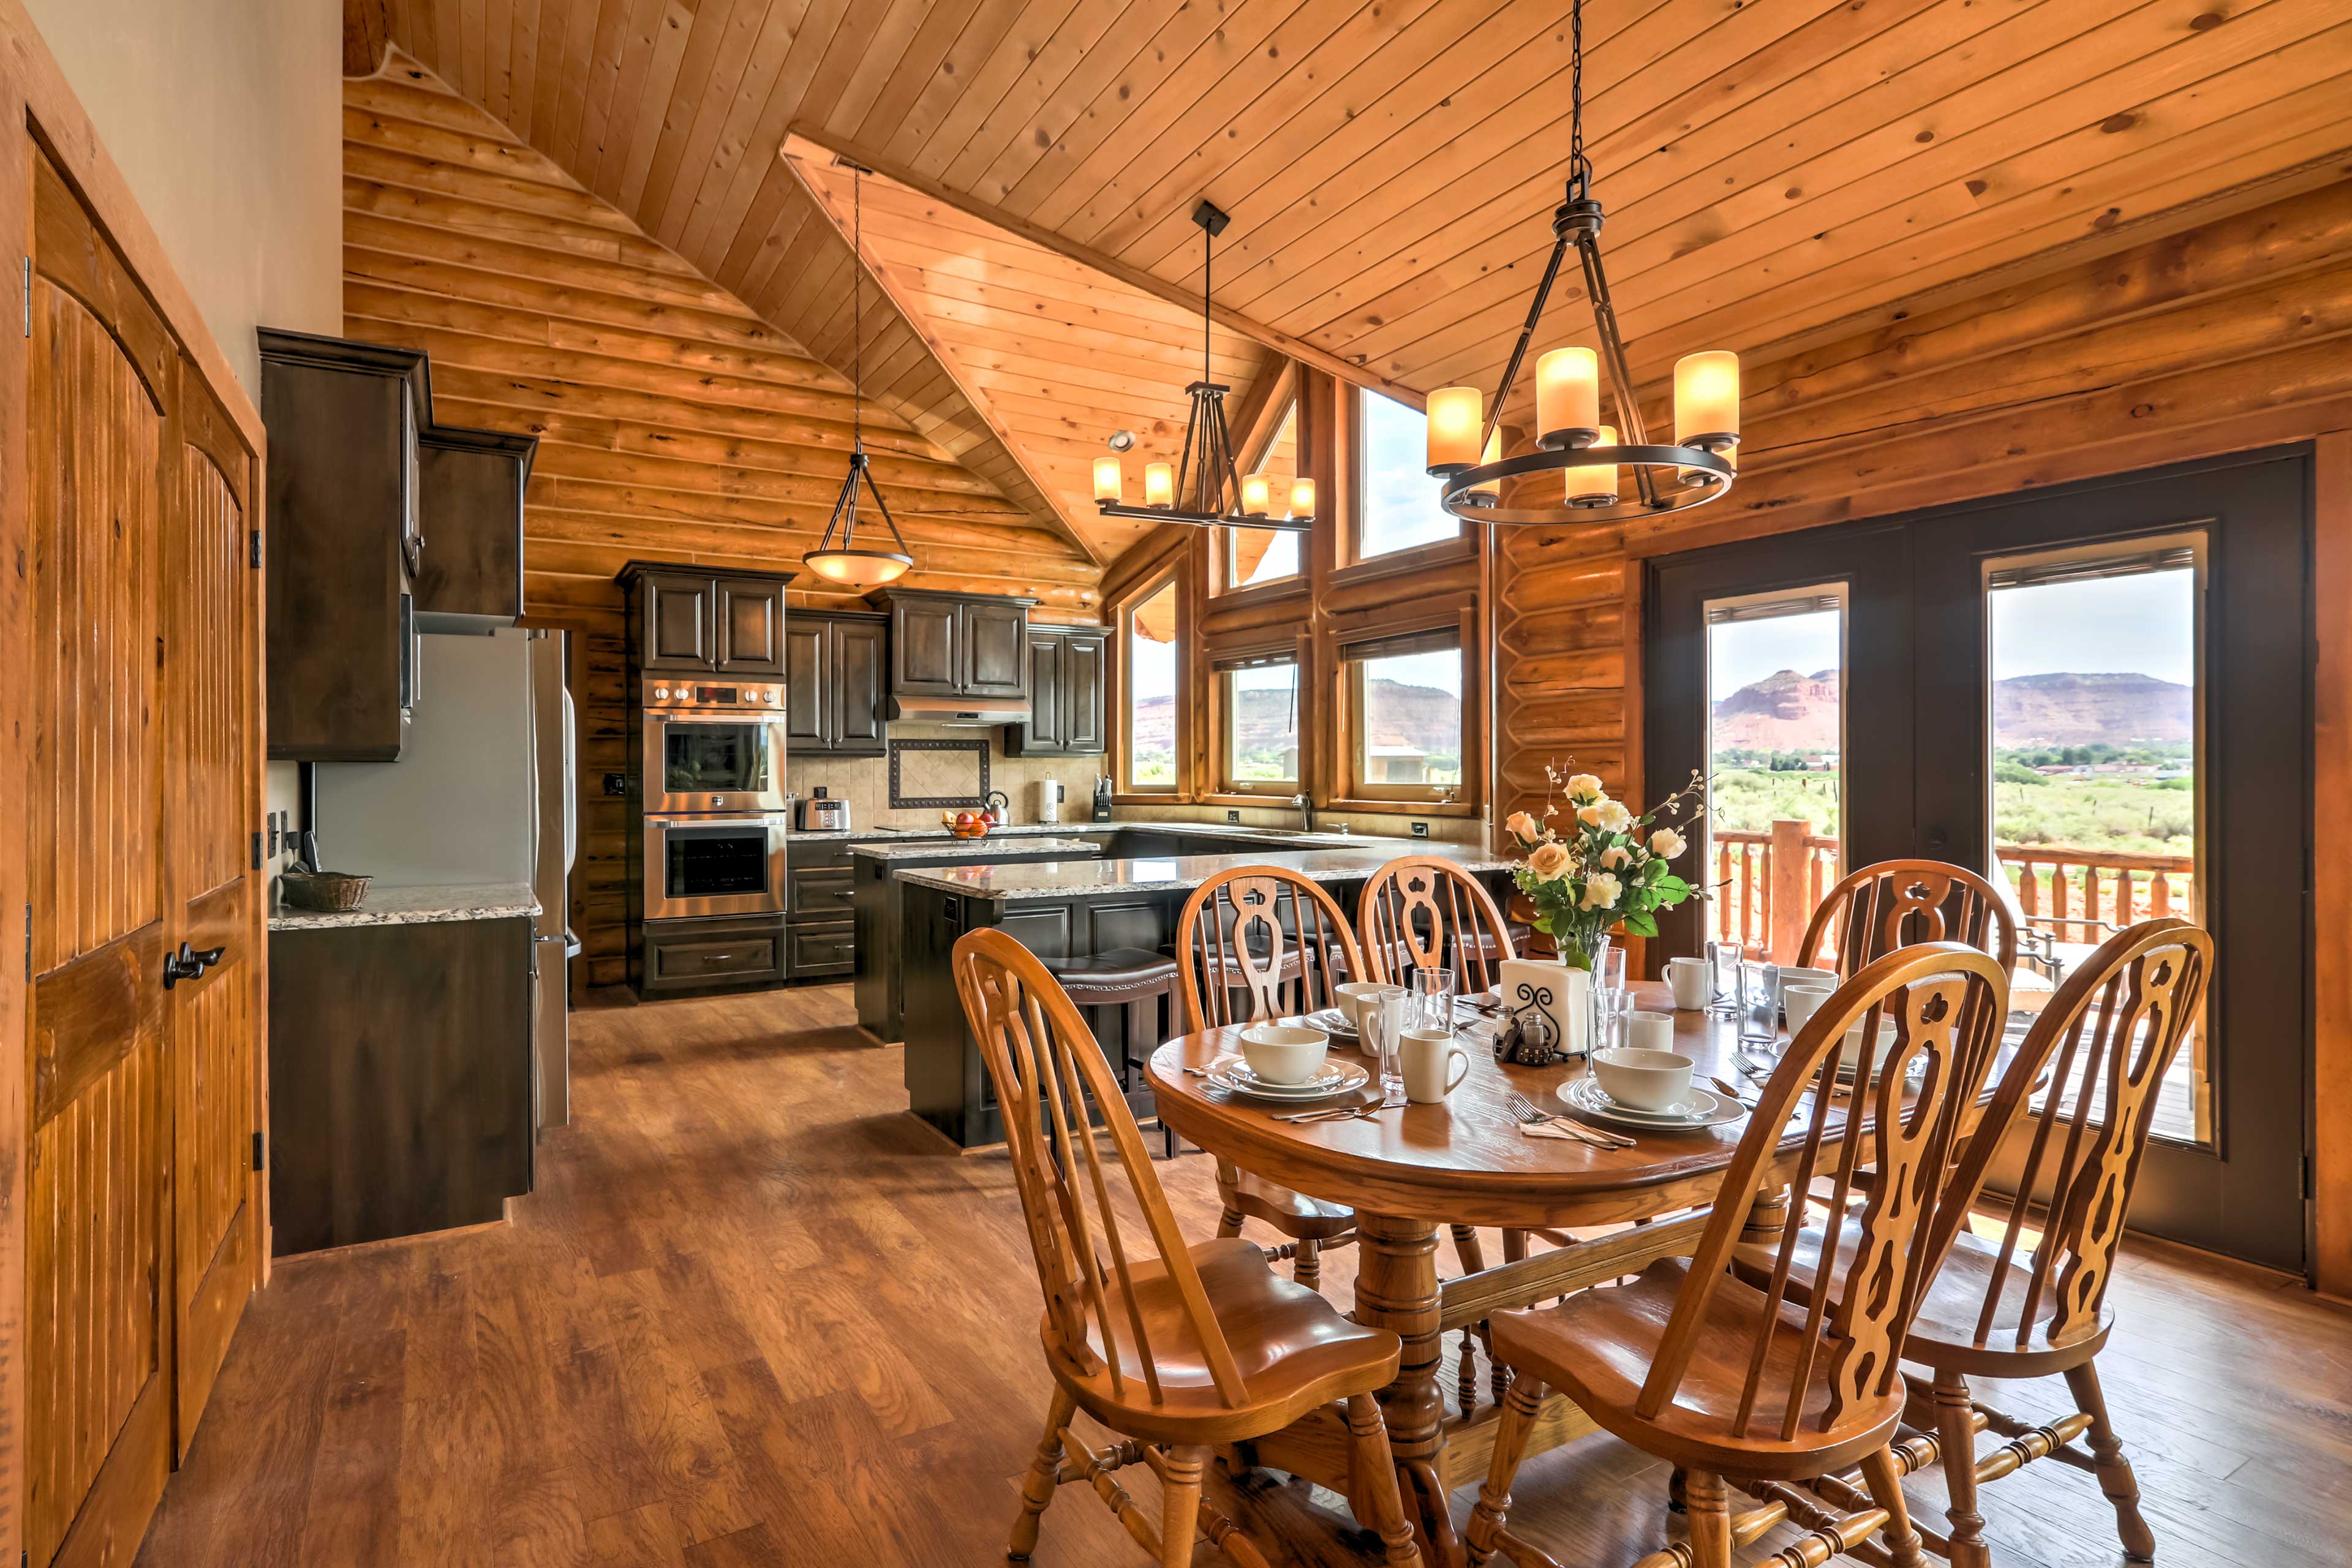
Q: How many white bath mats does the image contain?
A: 0